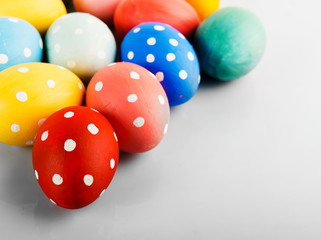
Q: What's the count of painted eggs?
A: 11